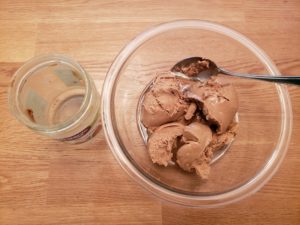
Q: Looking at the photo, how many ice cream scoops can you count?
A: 4